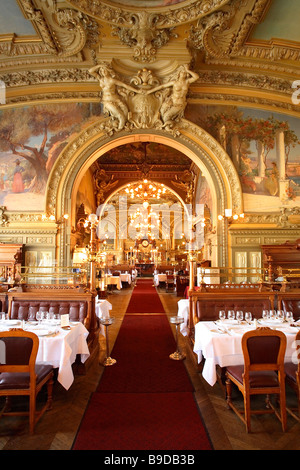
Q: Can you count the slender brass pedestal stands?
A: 2